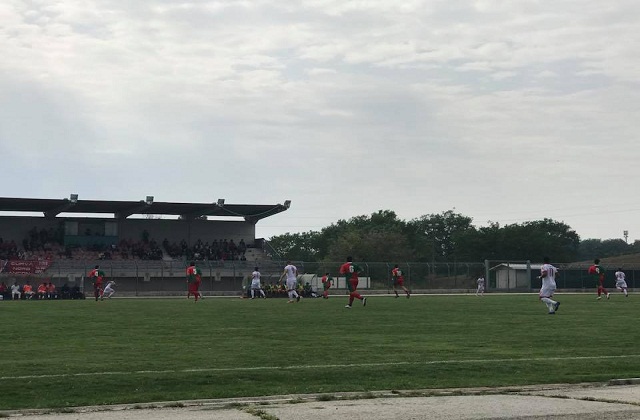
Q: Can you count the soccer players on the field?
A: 12